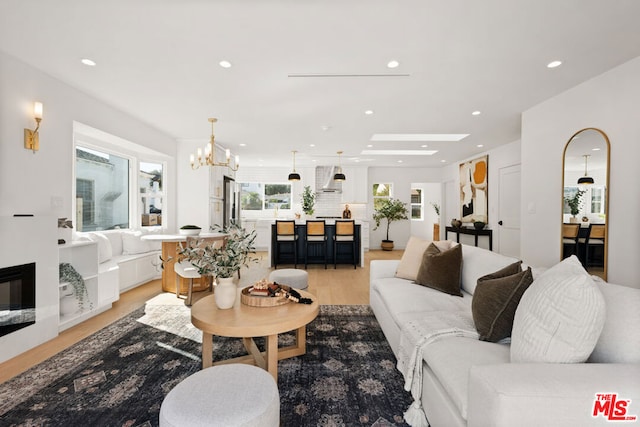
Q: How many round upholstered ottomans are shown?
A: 2